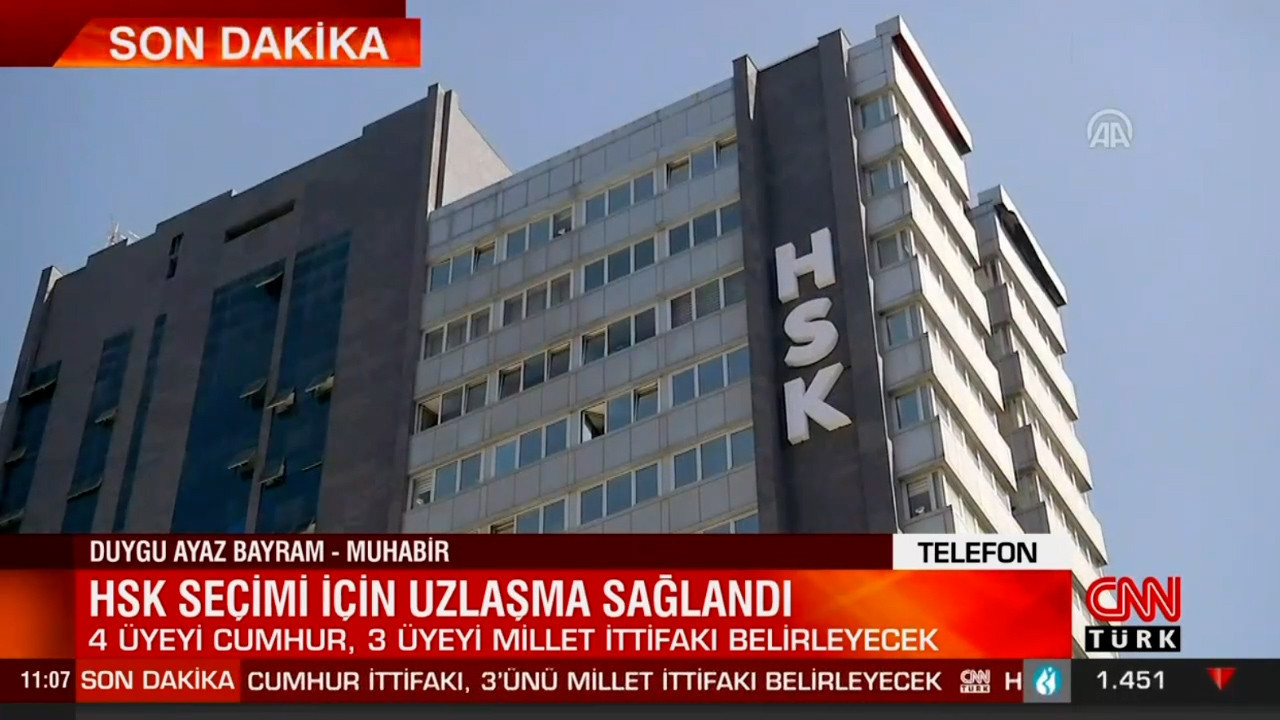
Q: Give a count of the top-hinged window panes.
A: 13